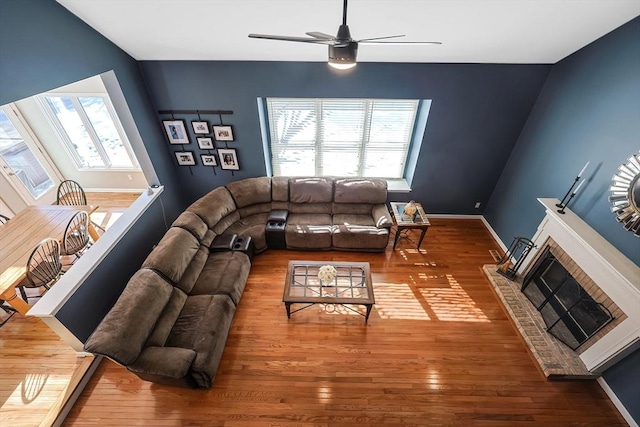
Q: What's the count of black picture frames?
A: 7